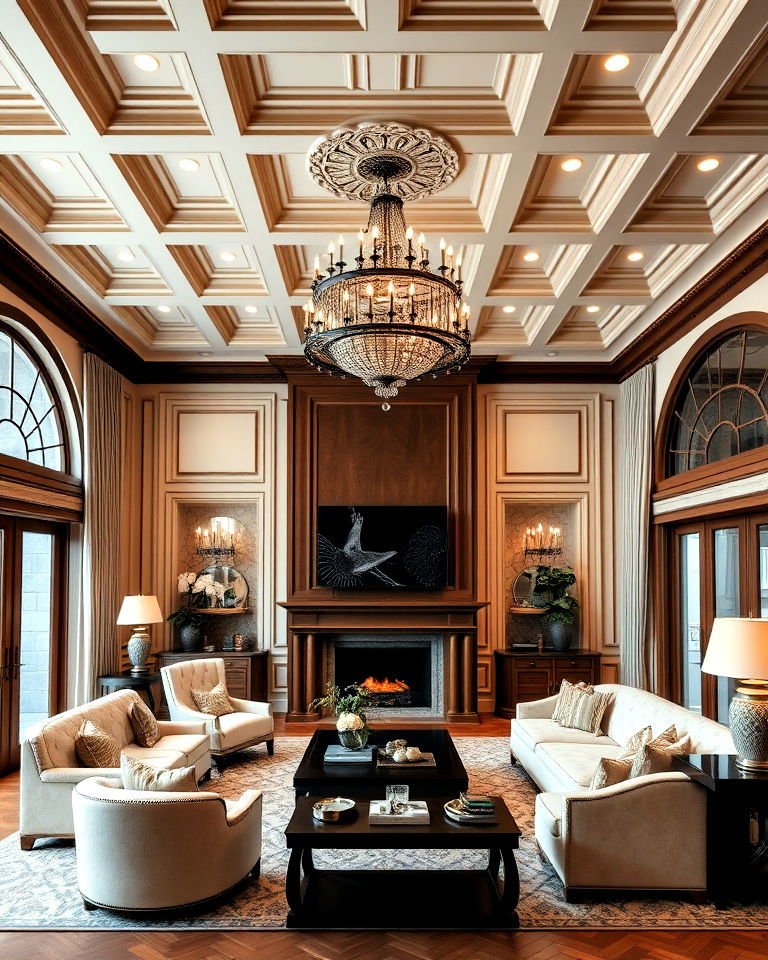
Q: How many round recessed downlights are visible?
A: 14